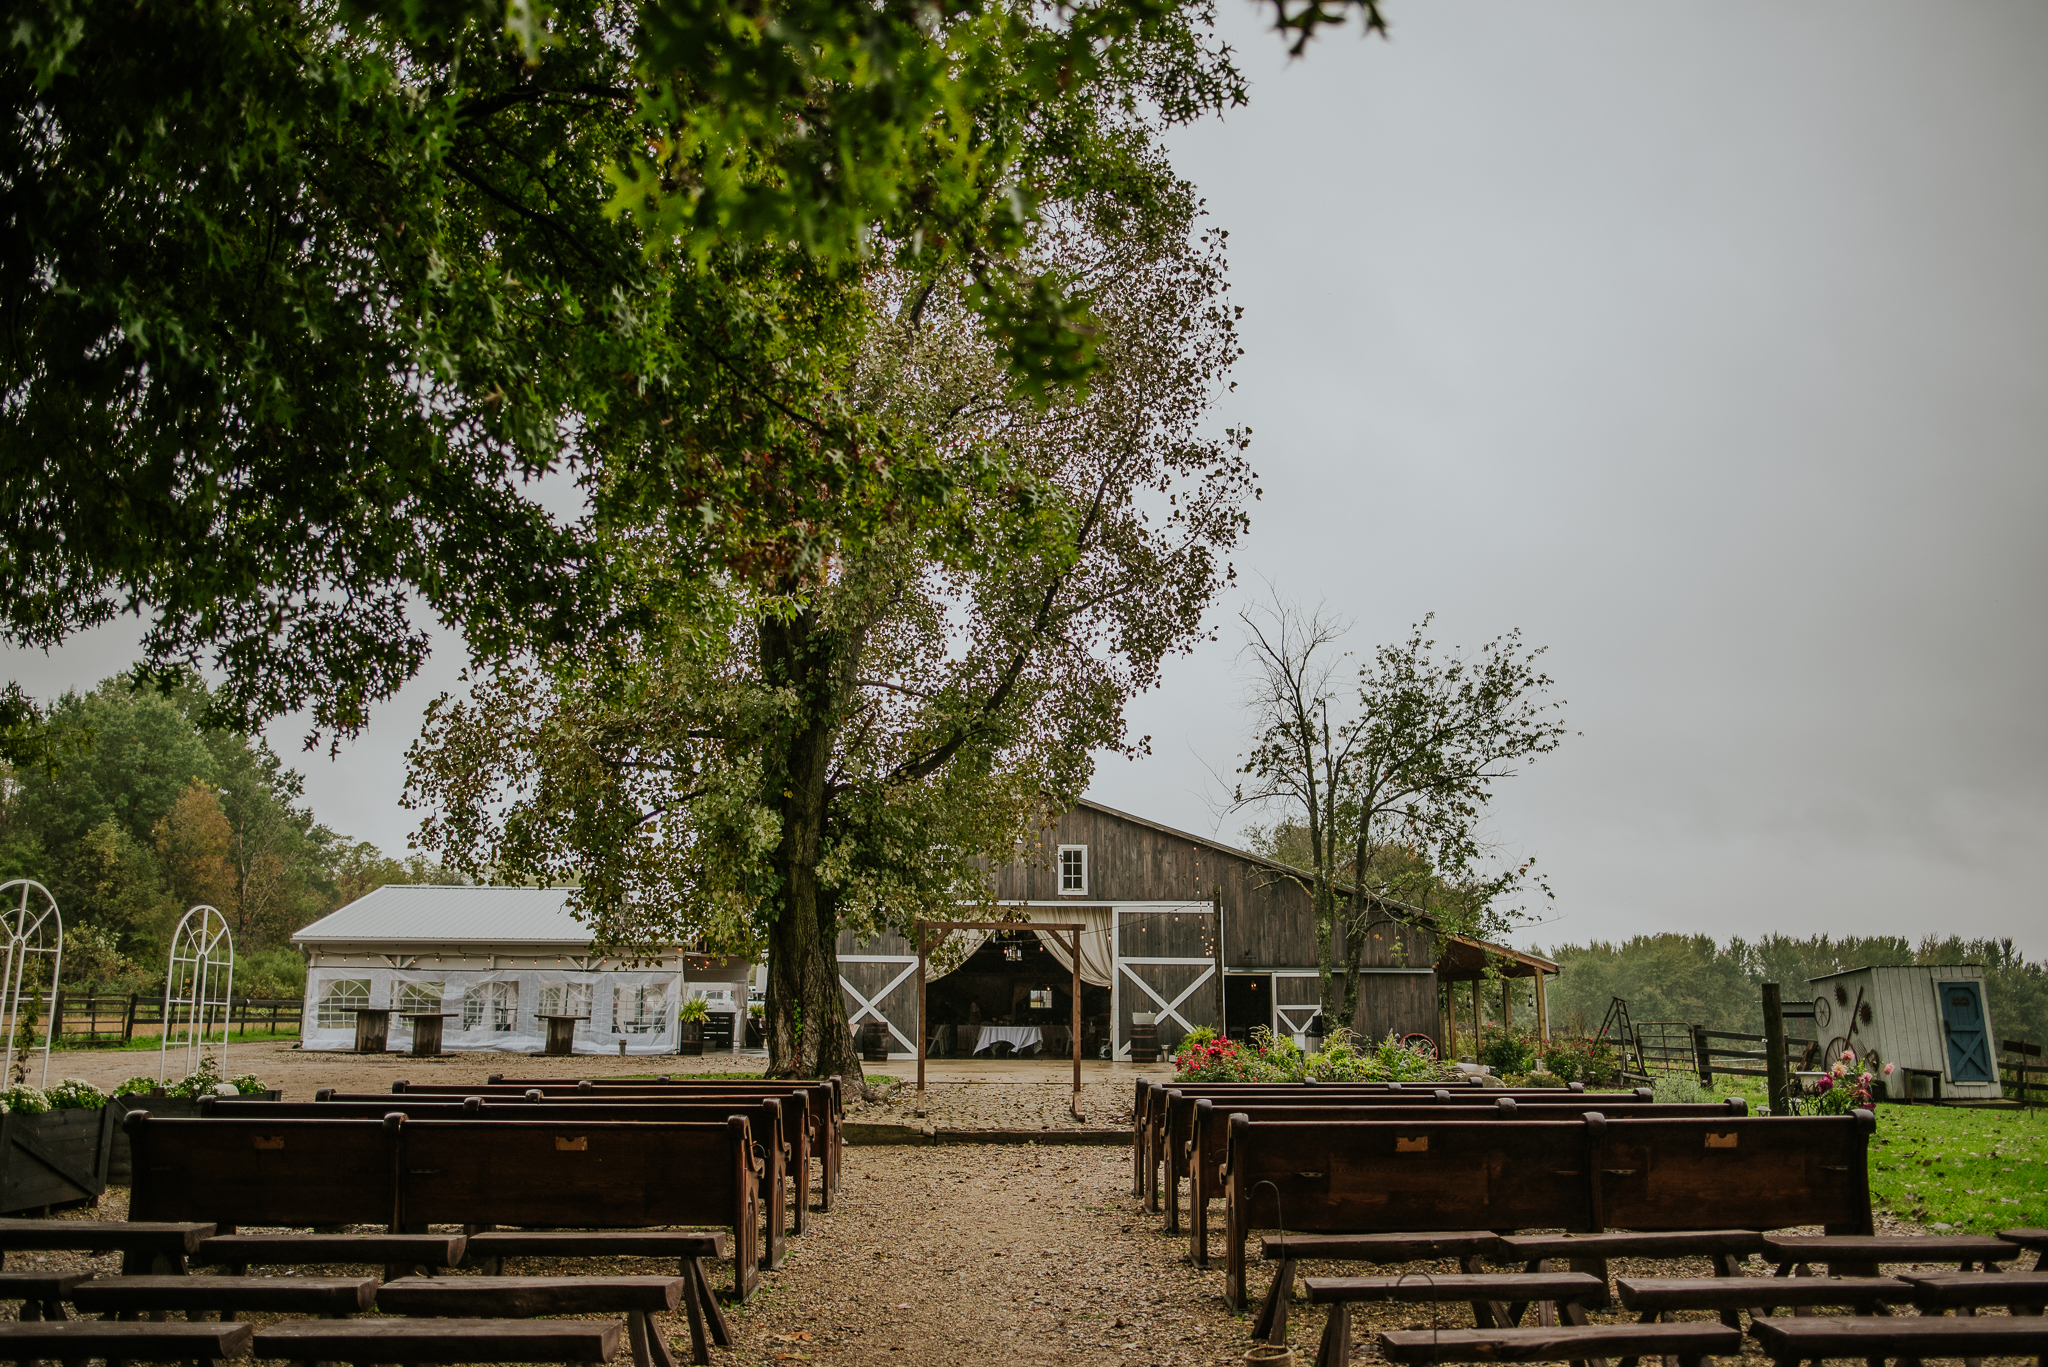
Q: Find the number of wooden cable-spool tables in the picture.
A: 3